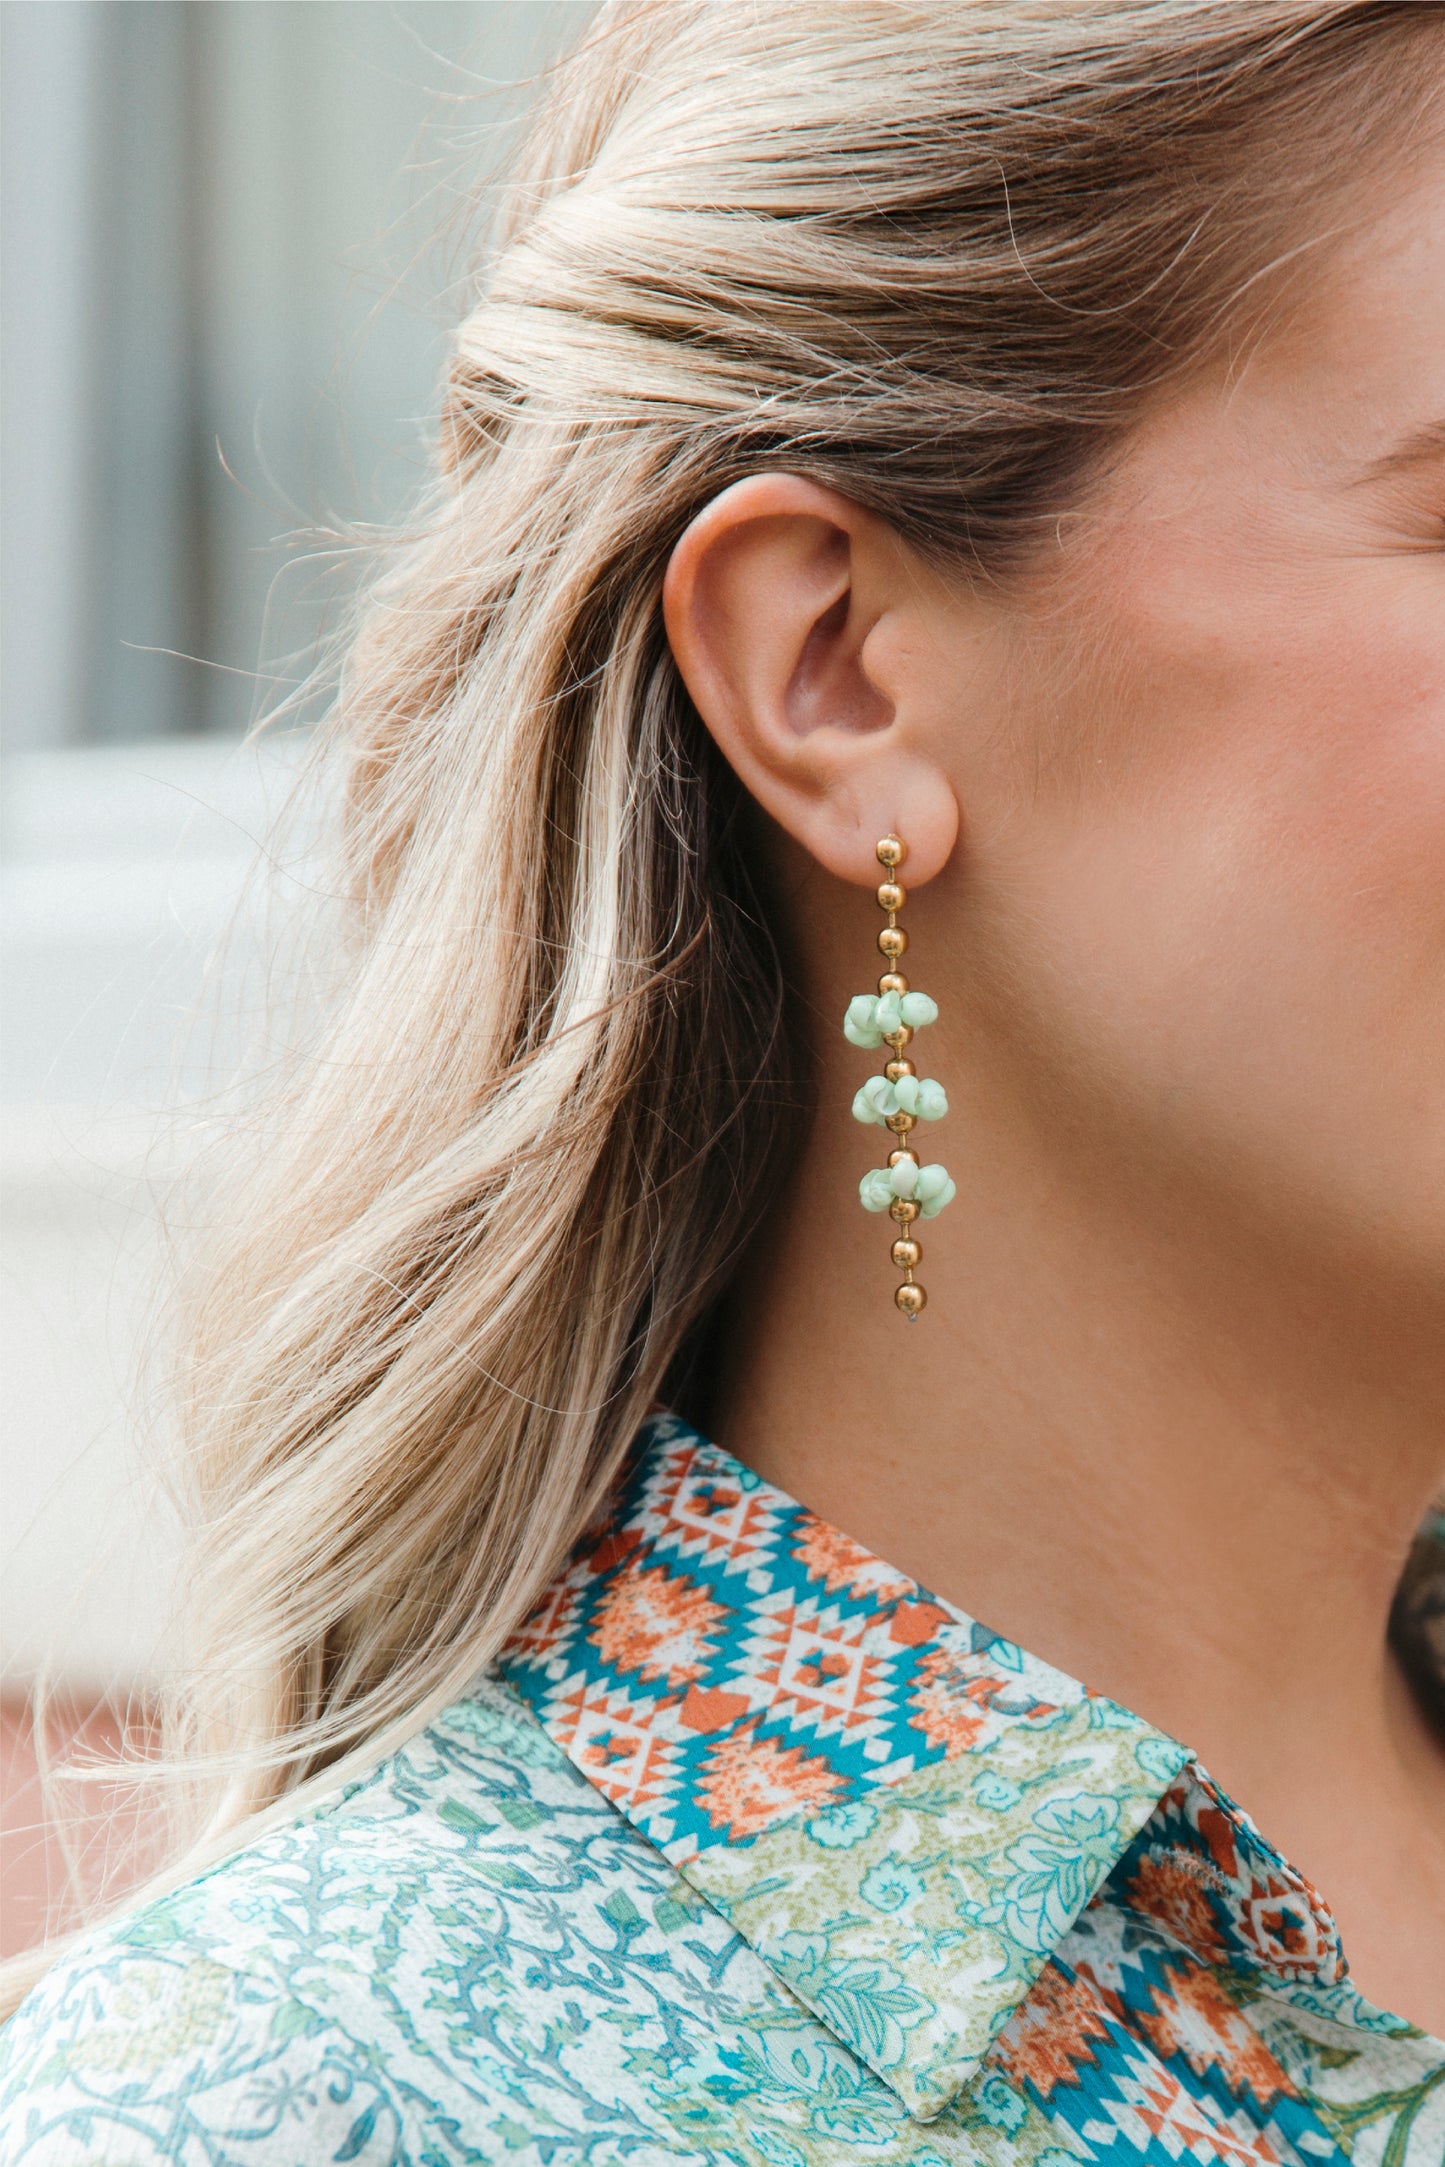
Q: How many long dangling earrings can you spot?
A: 1